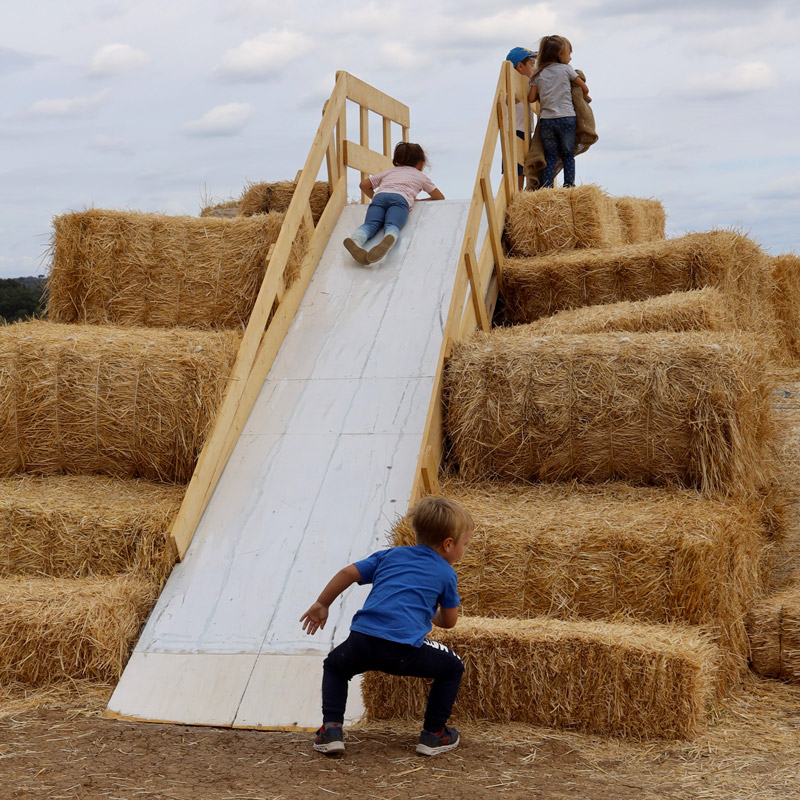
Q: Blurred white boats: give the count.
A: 0